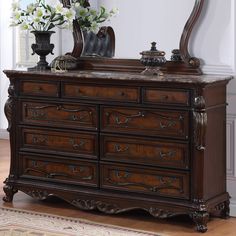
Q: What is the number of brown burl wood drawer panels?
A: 9